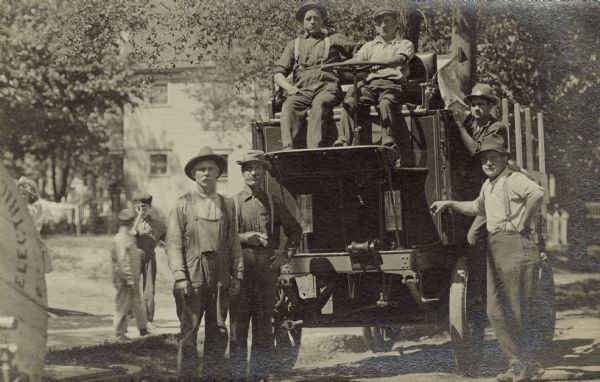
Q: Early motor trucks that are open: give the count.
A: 1